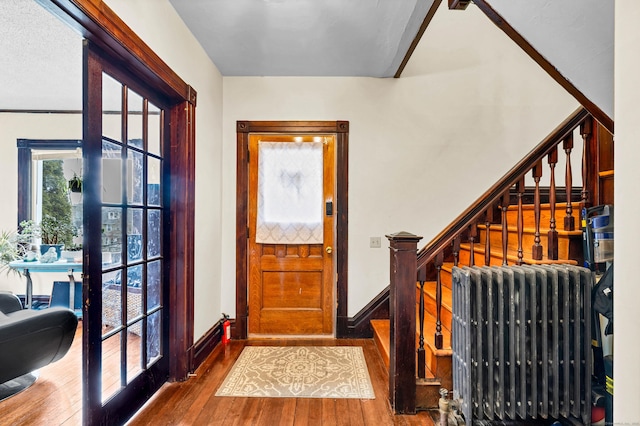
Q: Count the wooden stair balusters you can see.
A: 11